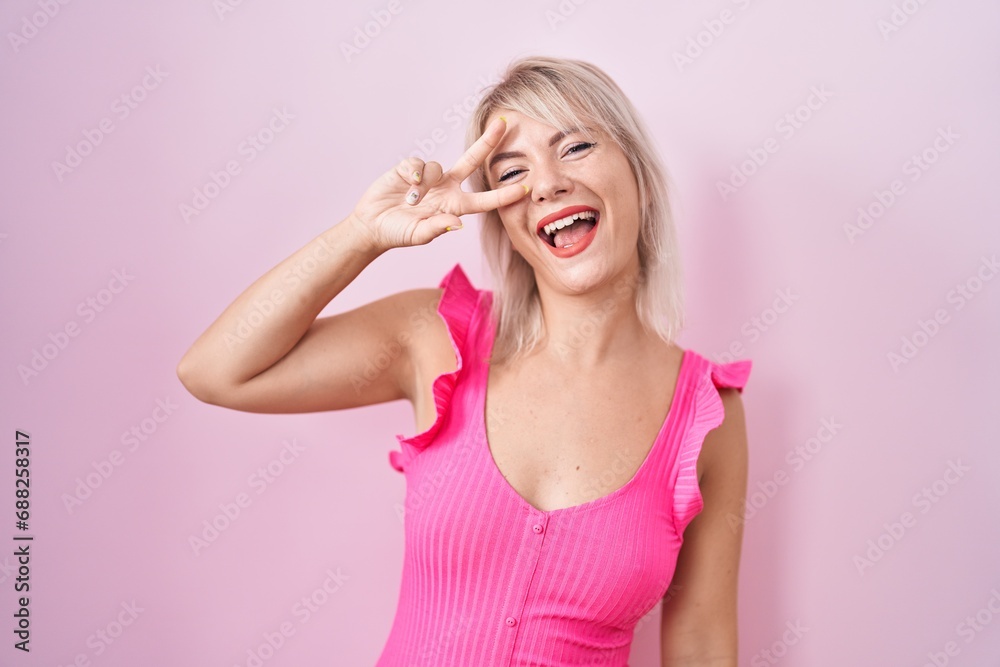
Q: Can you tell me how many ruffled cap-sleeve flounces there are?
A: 2